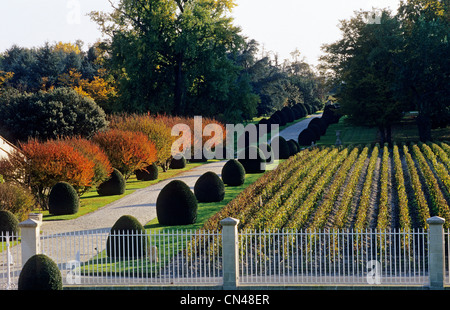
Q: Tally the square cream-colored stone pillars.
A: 3